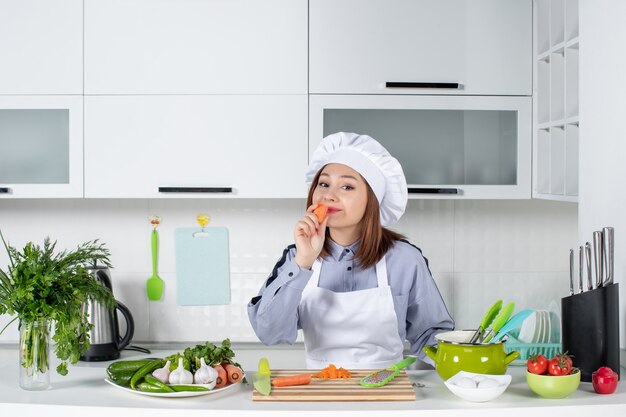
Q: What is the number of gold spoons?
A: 0